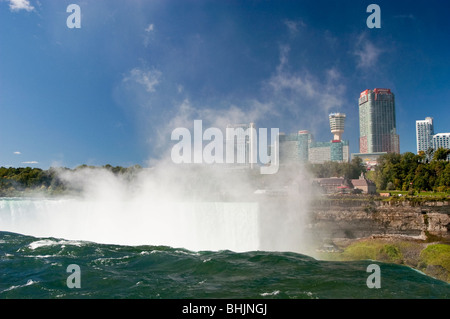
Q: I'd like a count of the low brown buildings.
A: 2